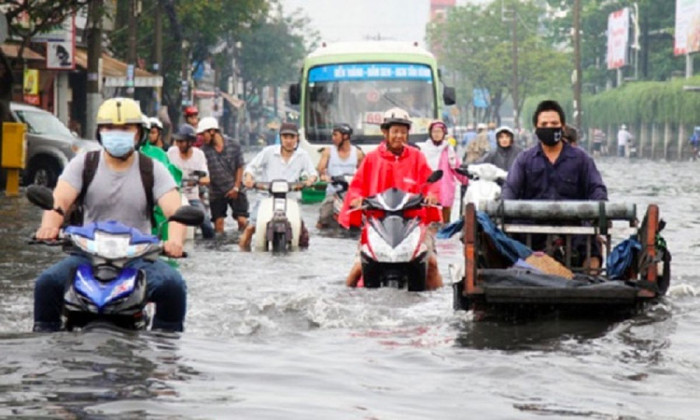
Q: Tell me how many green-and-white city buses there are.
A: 1